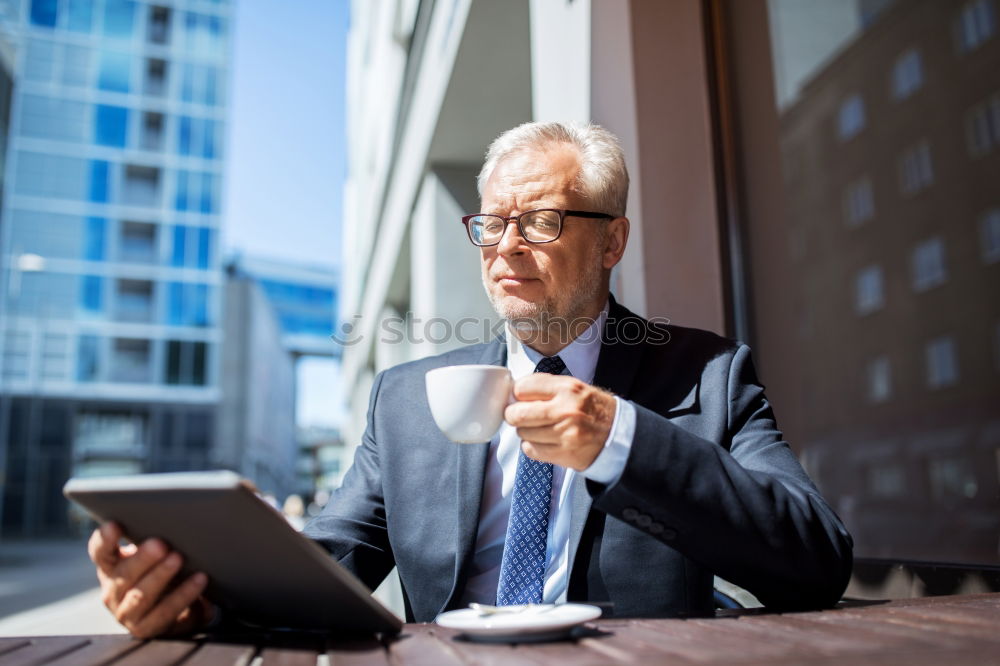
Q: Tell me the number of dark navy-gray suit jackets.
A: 1